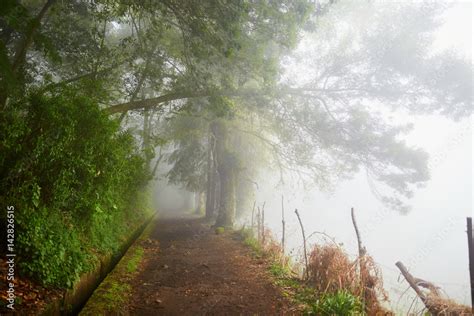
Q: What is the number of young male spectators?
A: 0